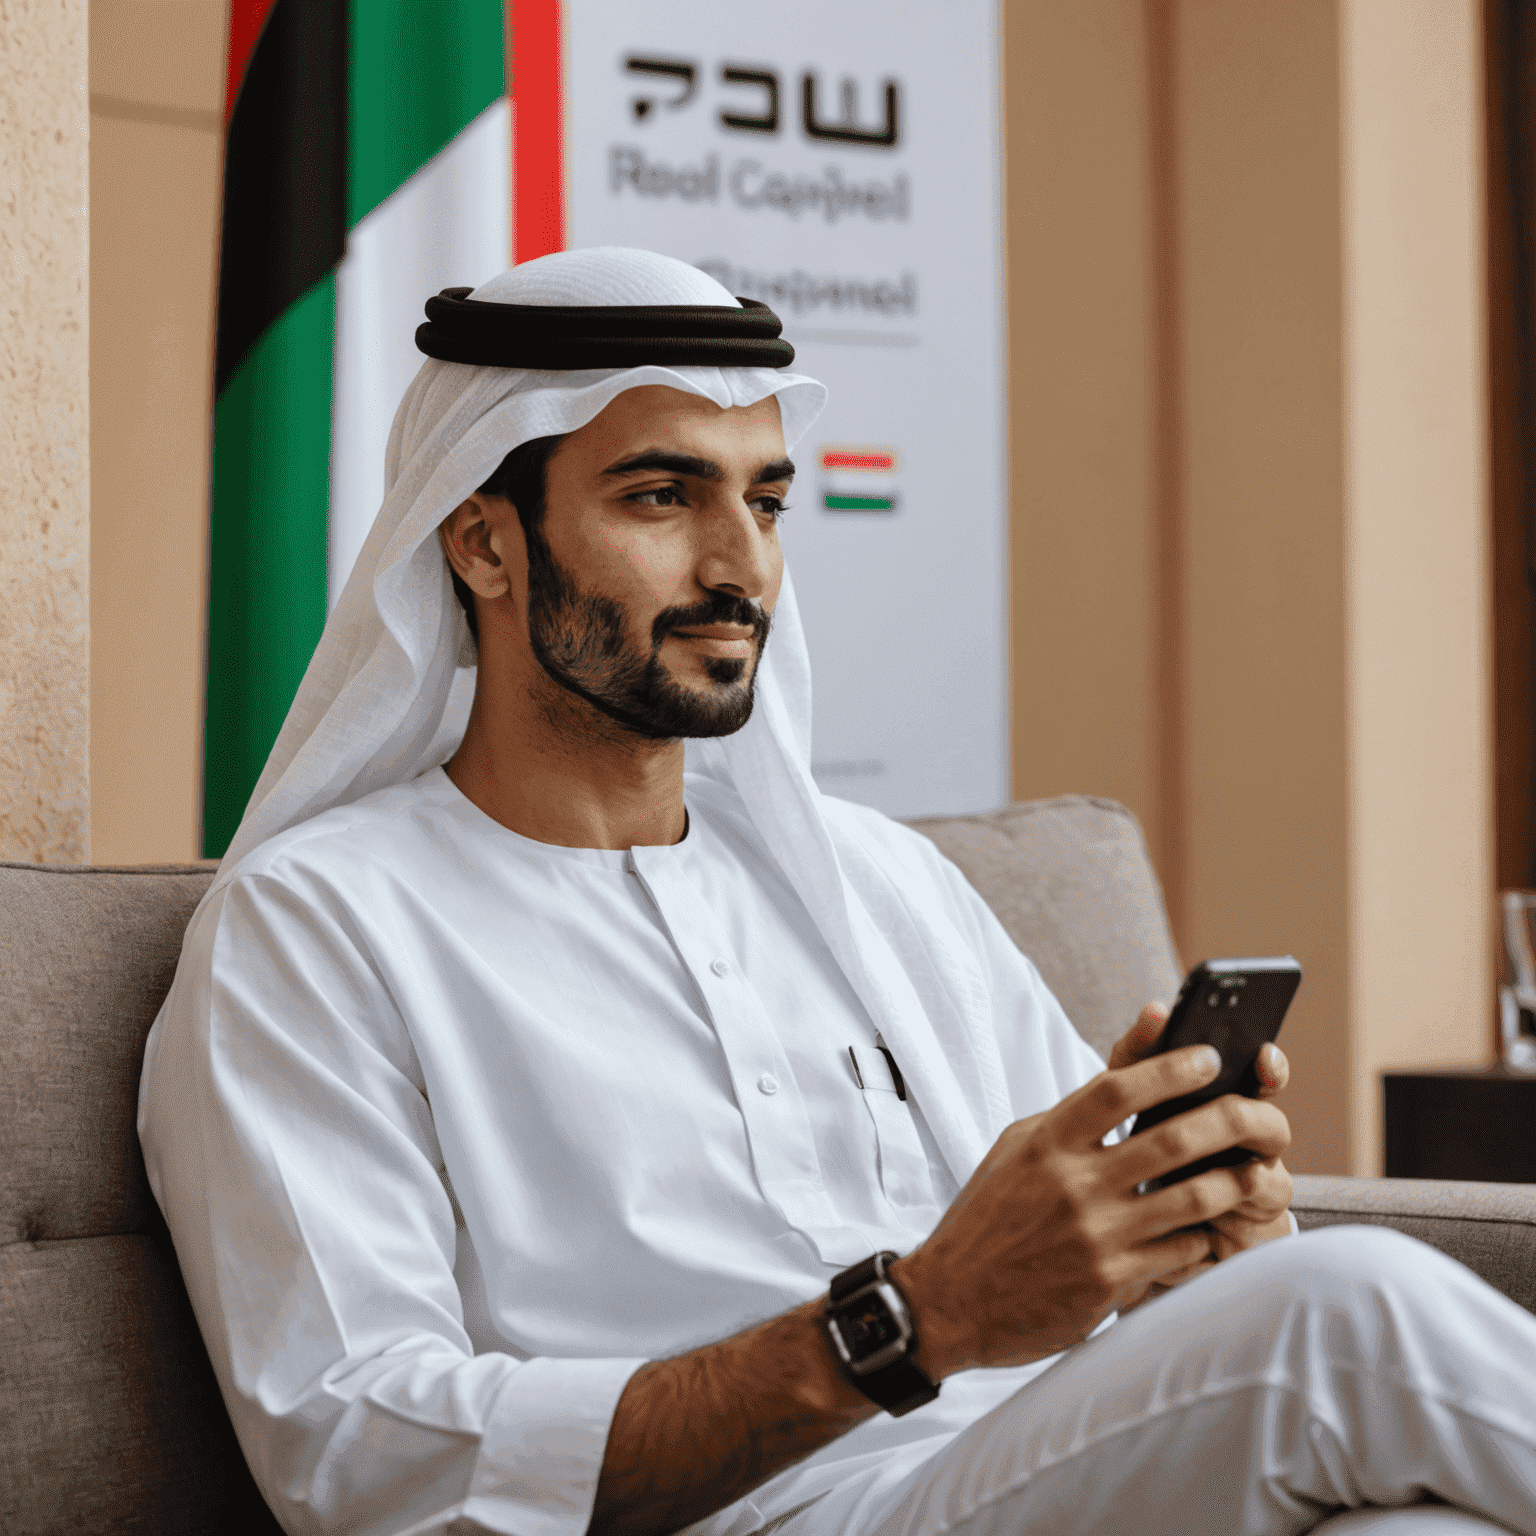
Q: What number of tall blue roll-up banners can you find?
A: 0